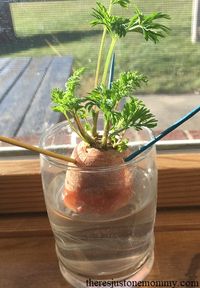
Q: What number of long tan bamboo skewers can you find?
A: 1